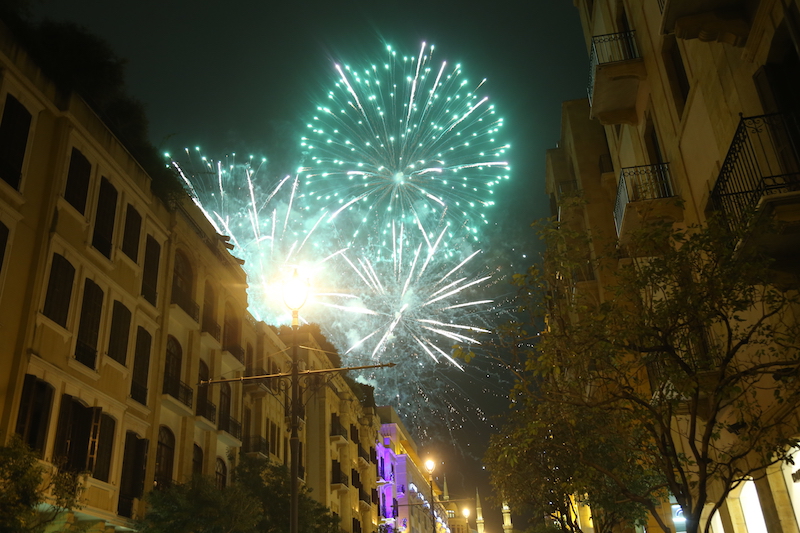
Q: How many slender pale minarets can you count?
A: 3